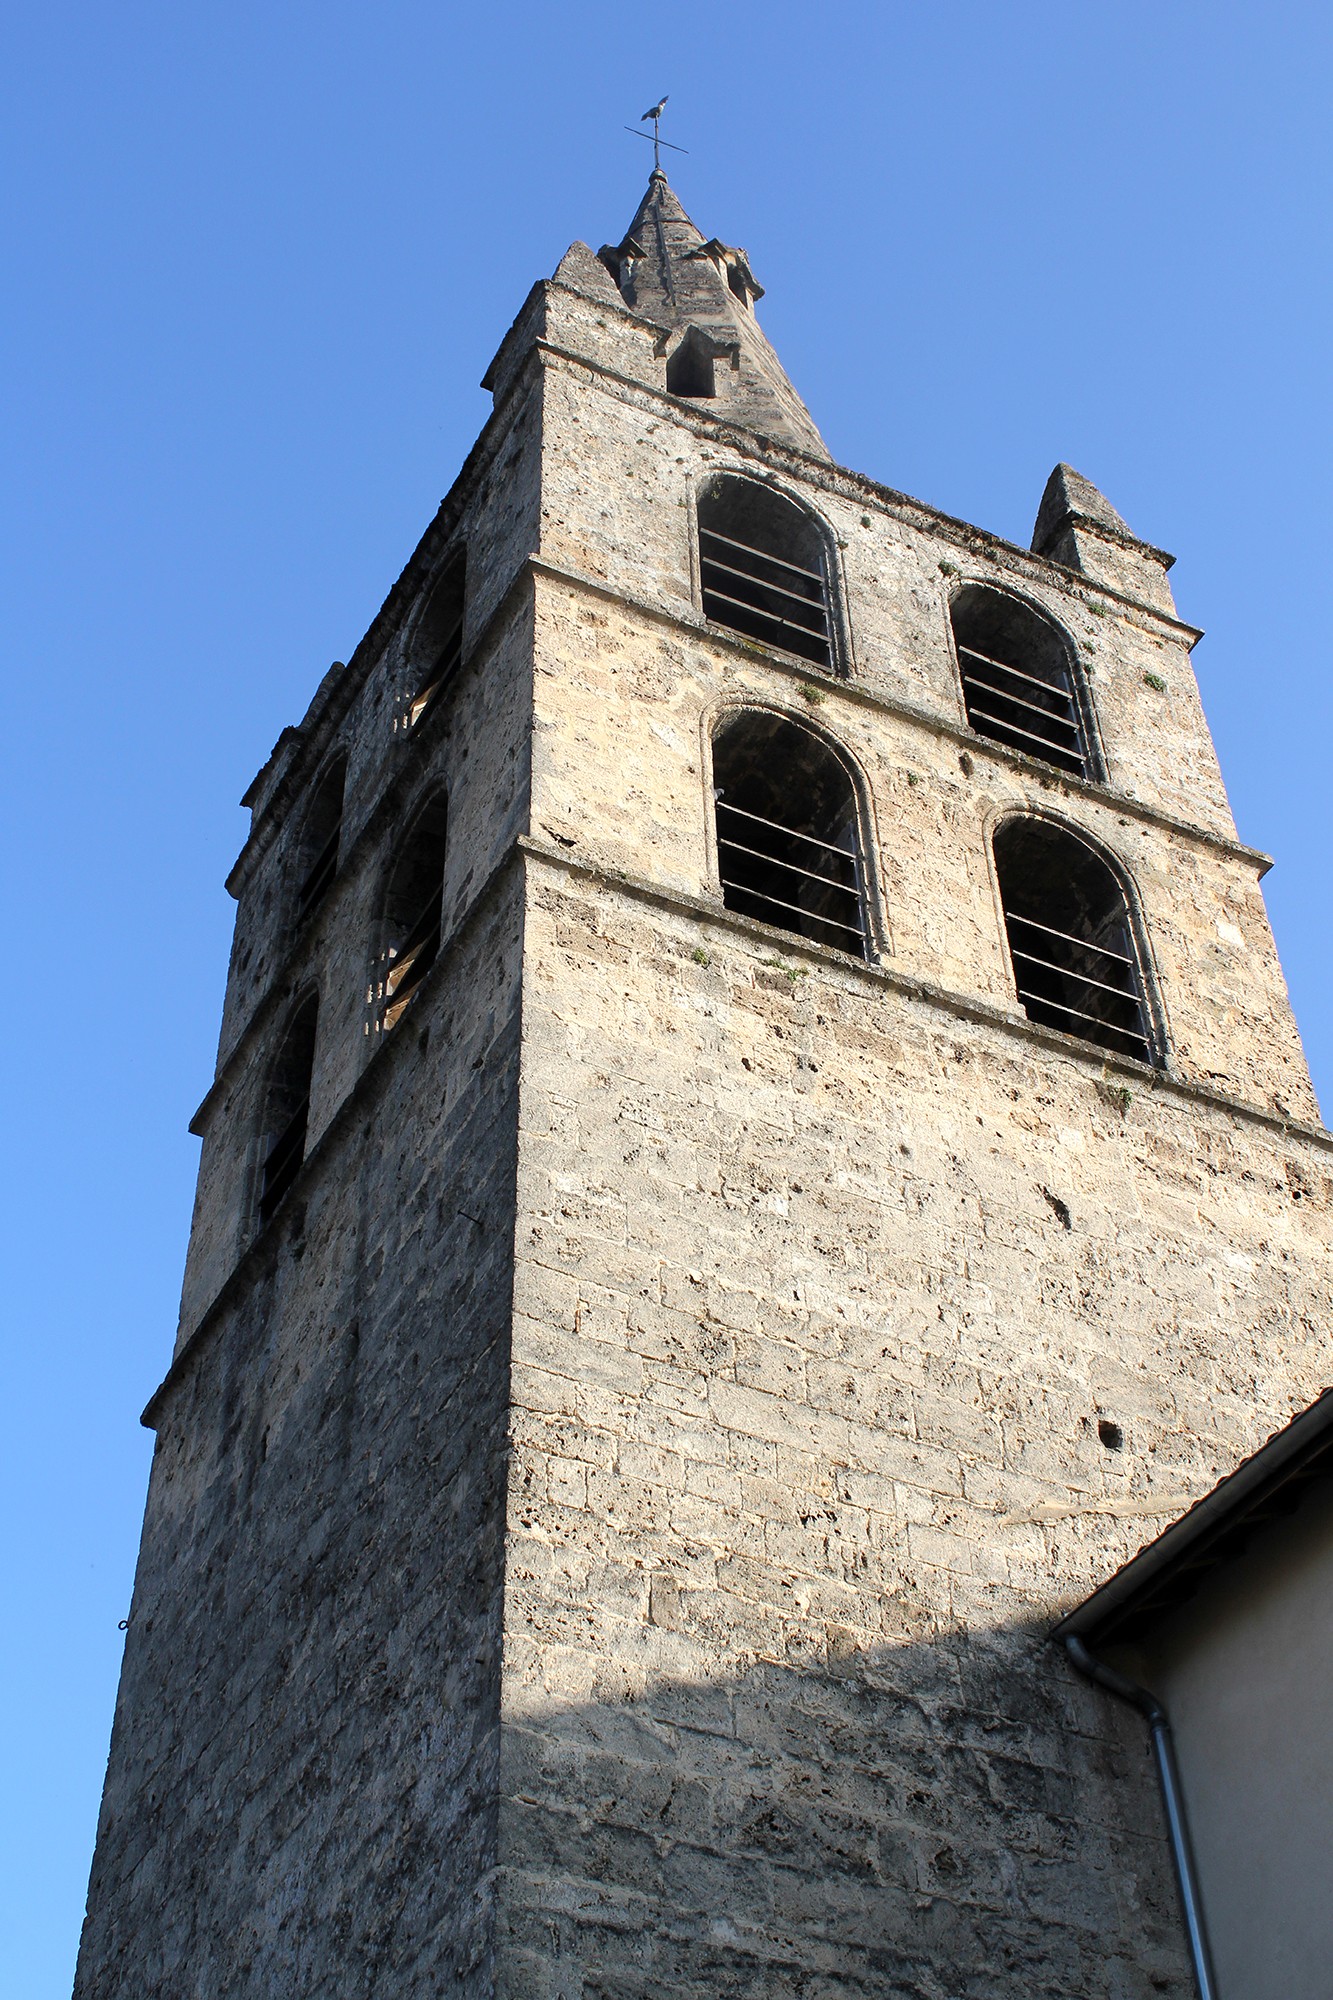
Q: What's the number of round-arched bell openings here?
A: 8